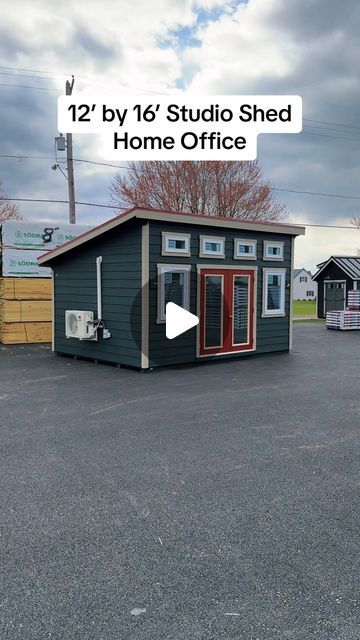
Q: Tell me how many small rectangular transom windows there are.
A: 4